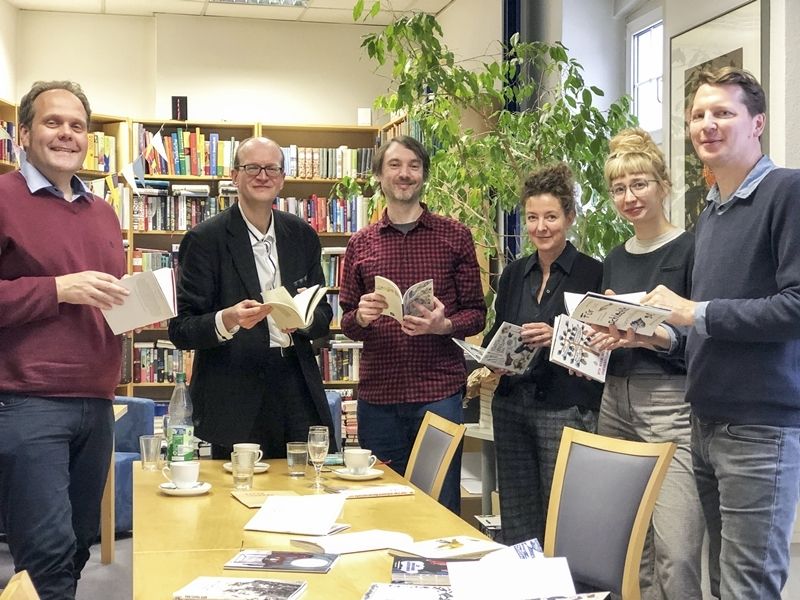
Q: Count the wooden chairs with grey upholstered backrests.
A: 2